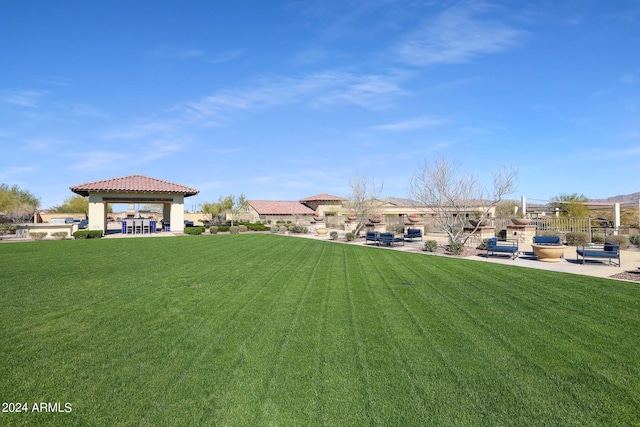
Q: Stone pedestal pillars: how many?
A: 6